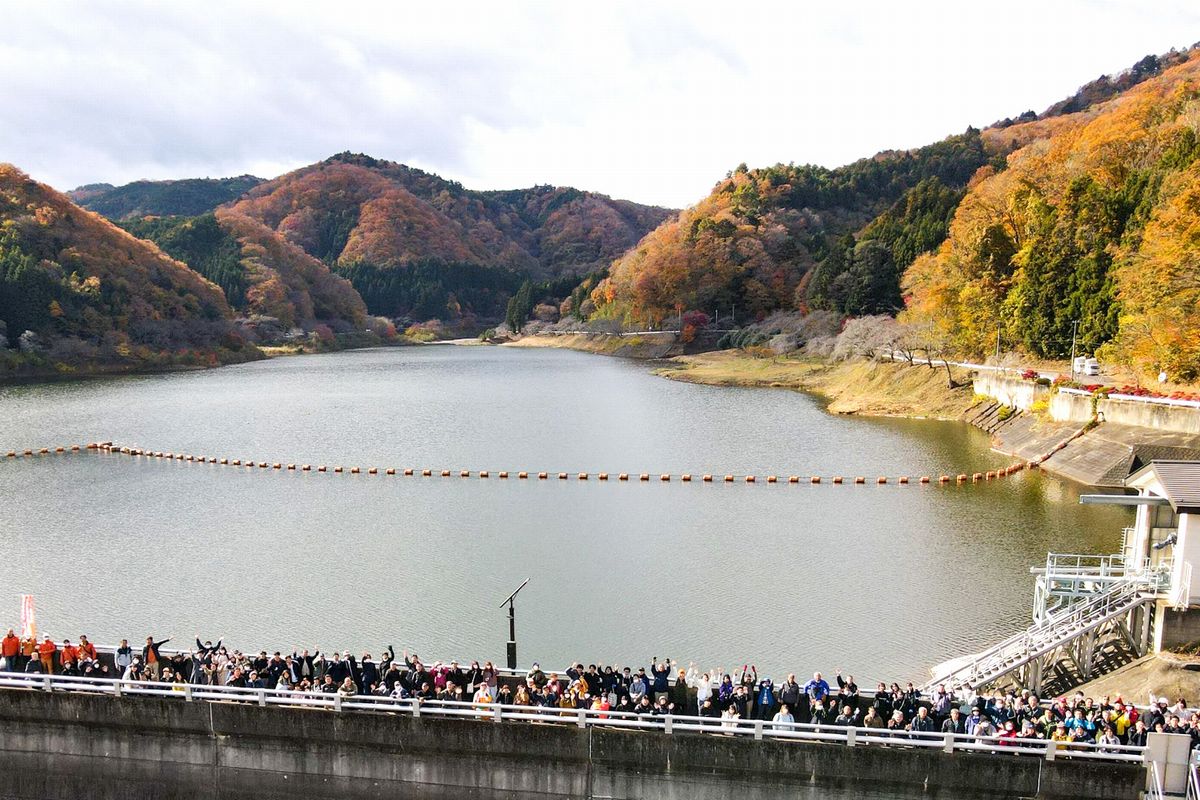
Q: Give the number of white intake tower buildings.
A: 1